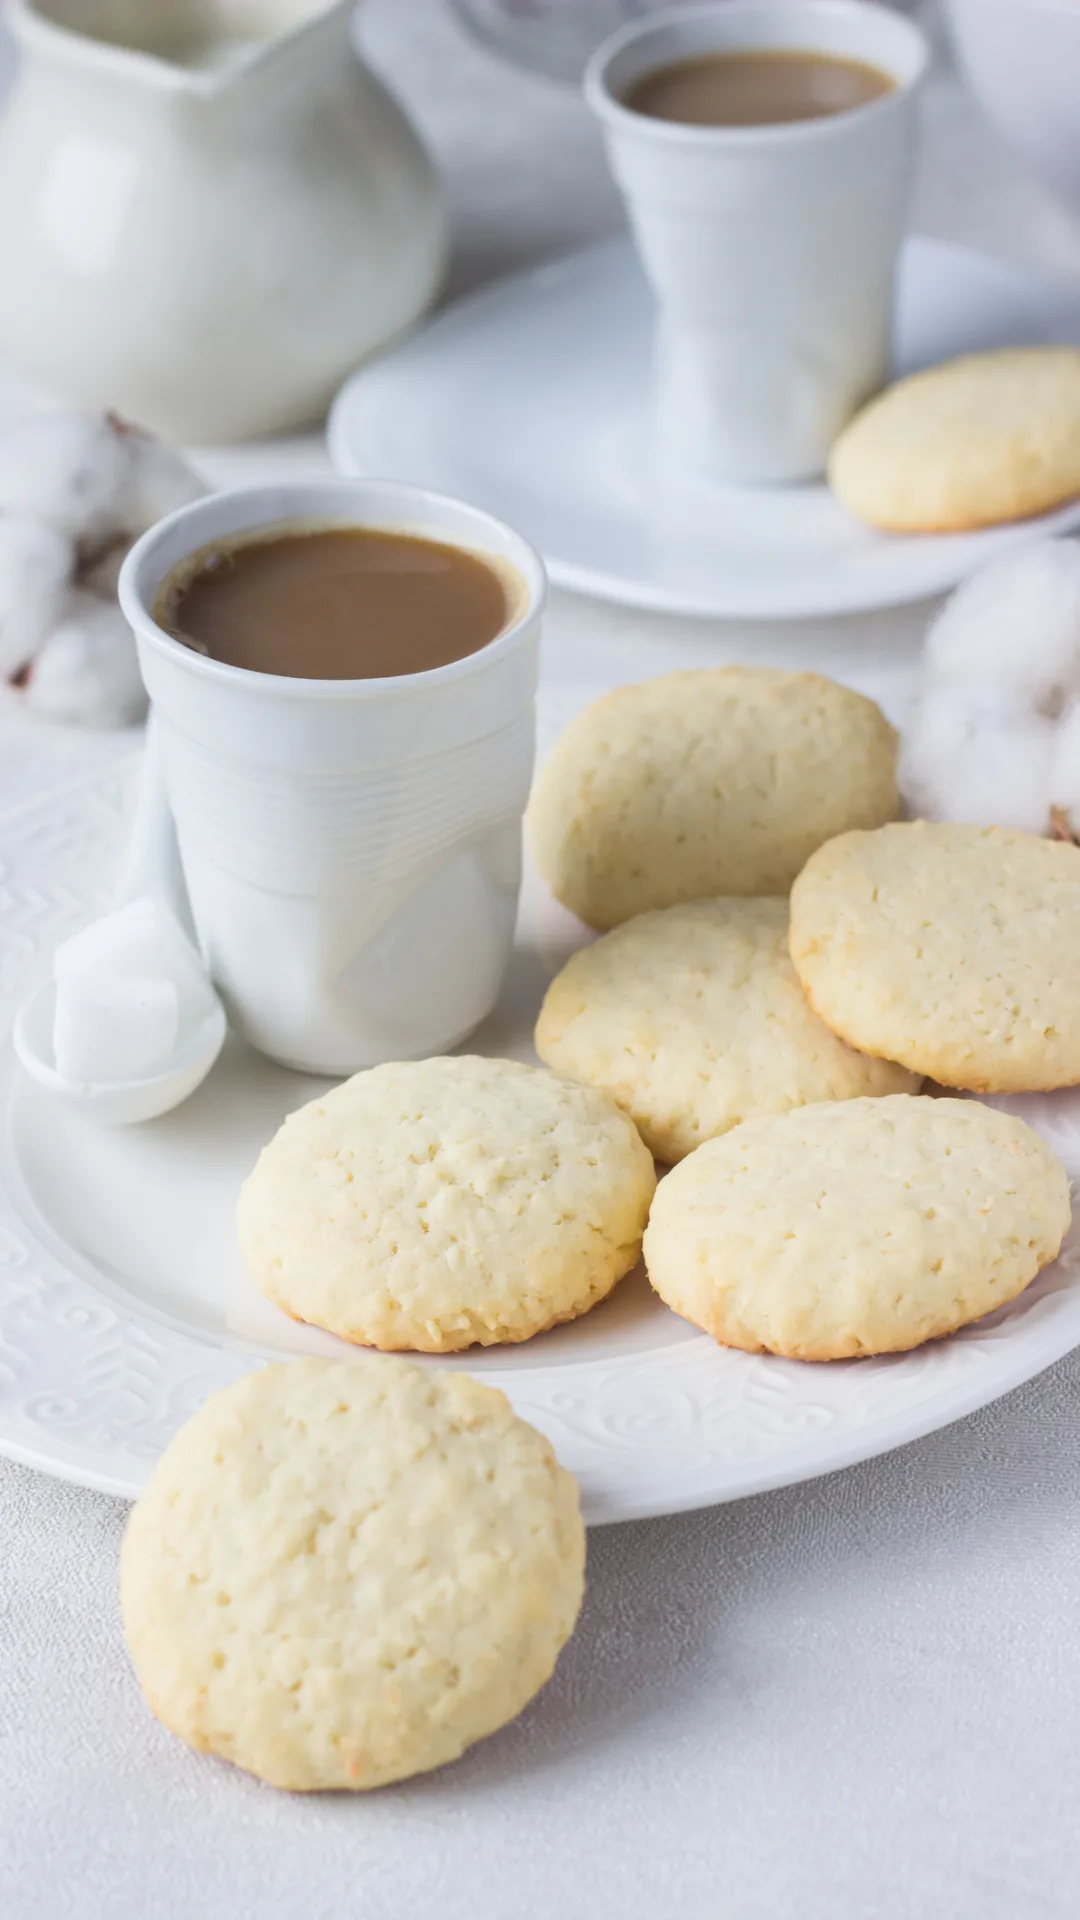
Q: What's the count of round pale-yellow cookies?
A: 7